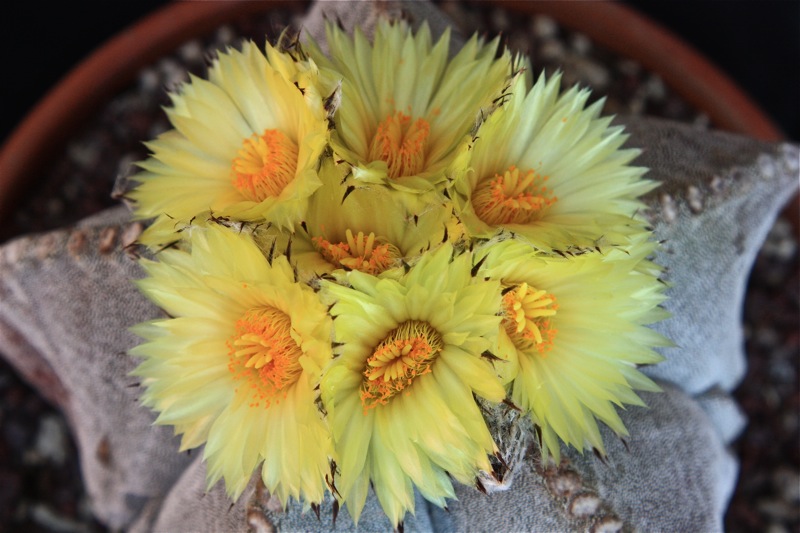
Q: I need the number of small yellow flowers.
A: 7